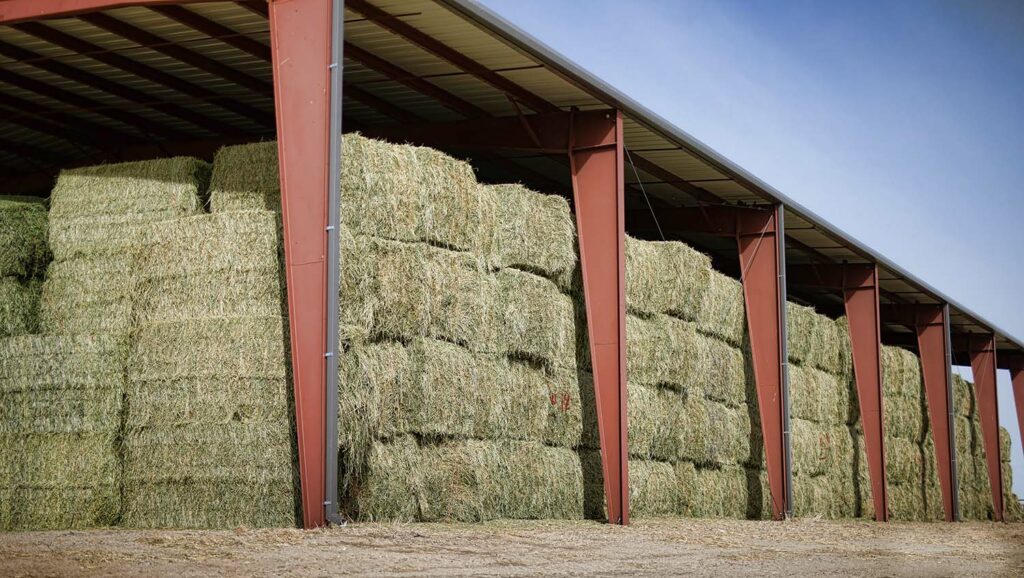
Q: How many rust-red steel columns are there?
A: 7